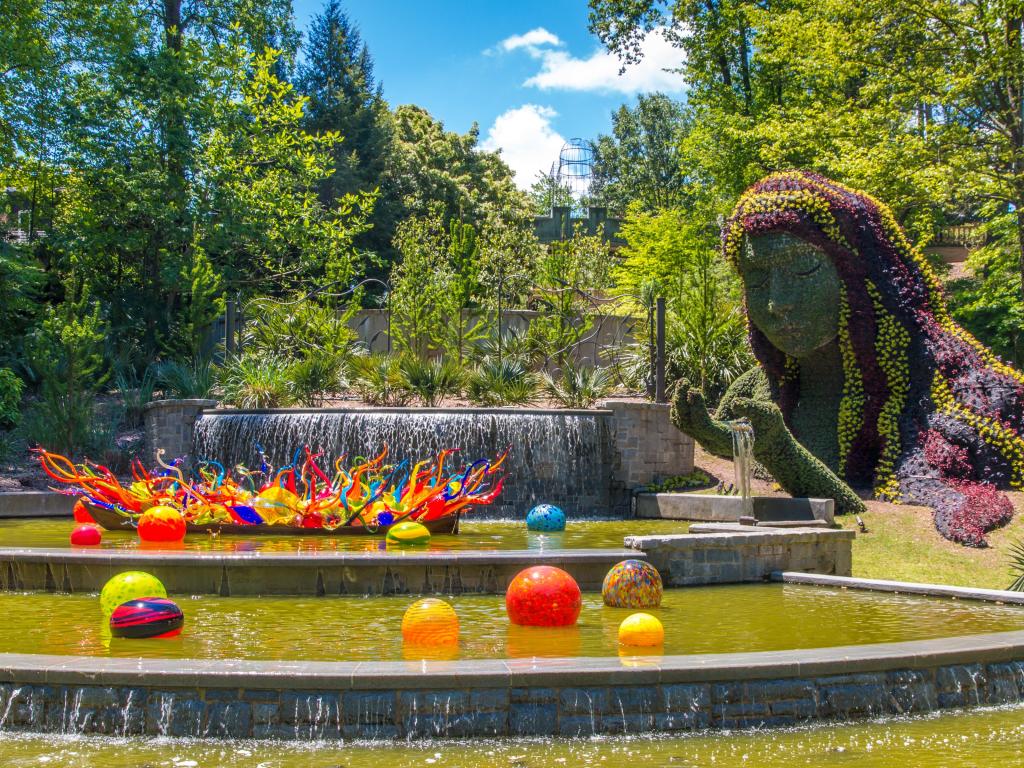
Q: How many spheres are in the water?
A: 11